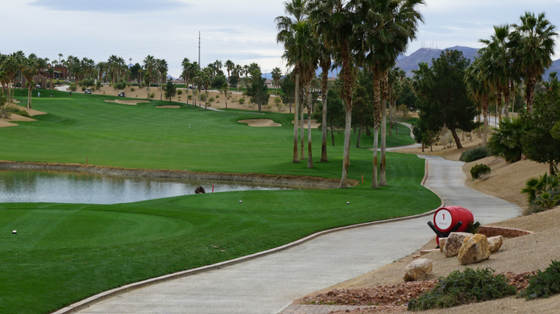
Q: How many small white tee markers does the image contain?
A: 3